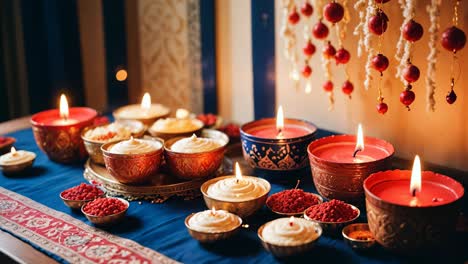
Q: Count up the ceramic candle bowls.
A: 4